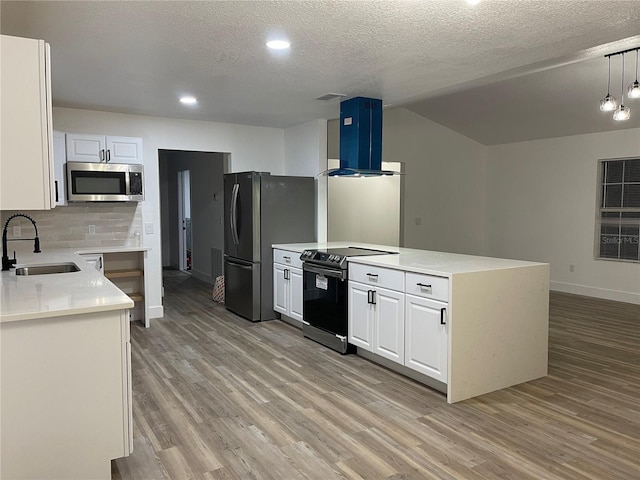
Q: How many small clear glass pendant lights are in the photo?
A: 3